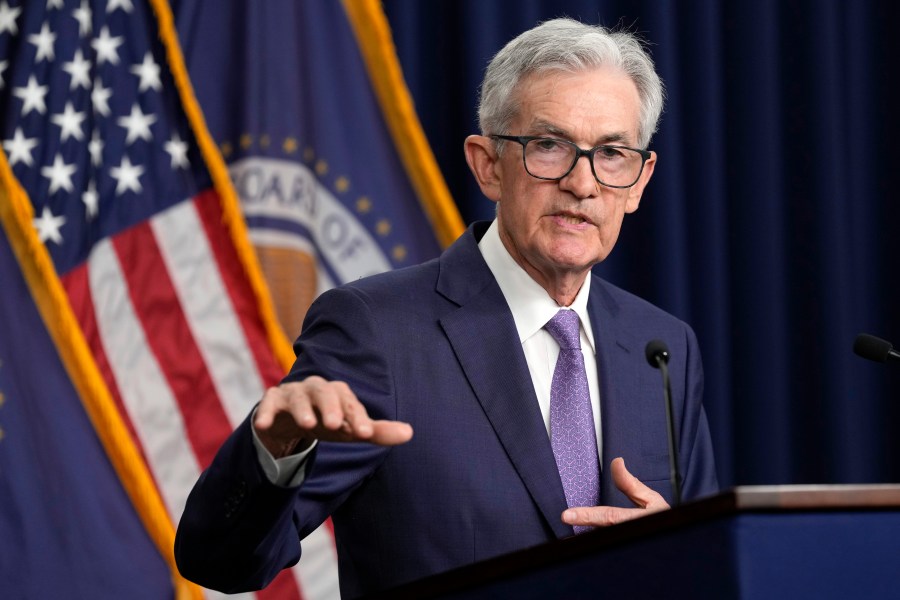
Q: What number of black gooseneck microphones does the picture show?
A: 2